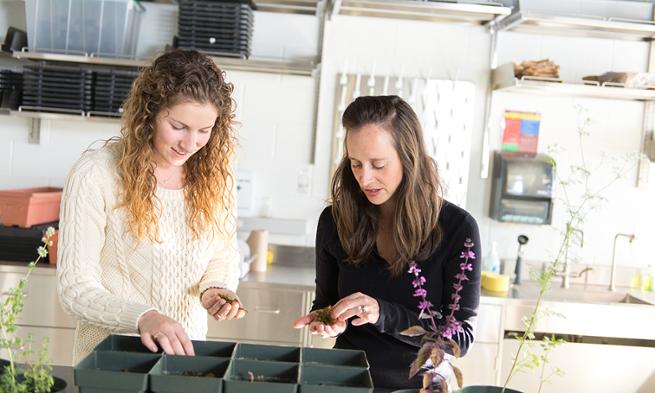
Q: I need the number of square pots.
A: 8